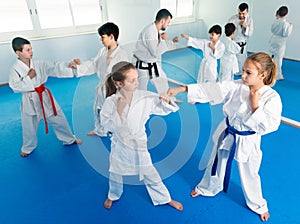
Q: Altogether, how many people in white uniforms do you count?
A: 9